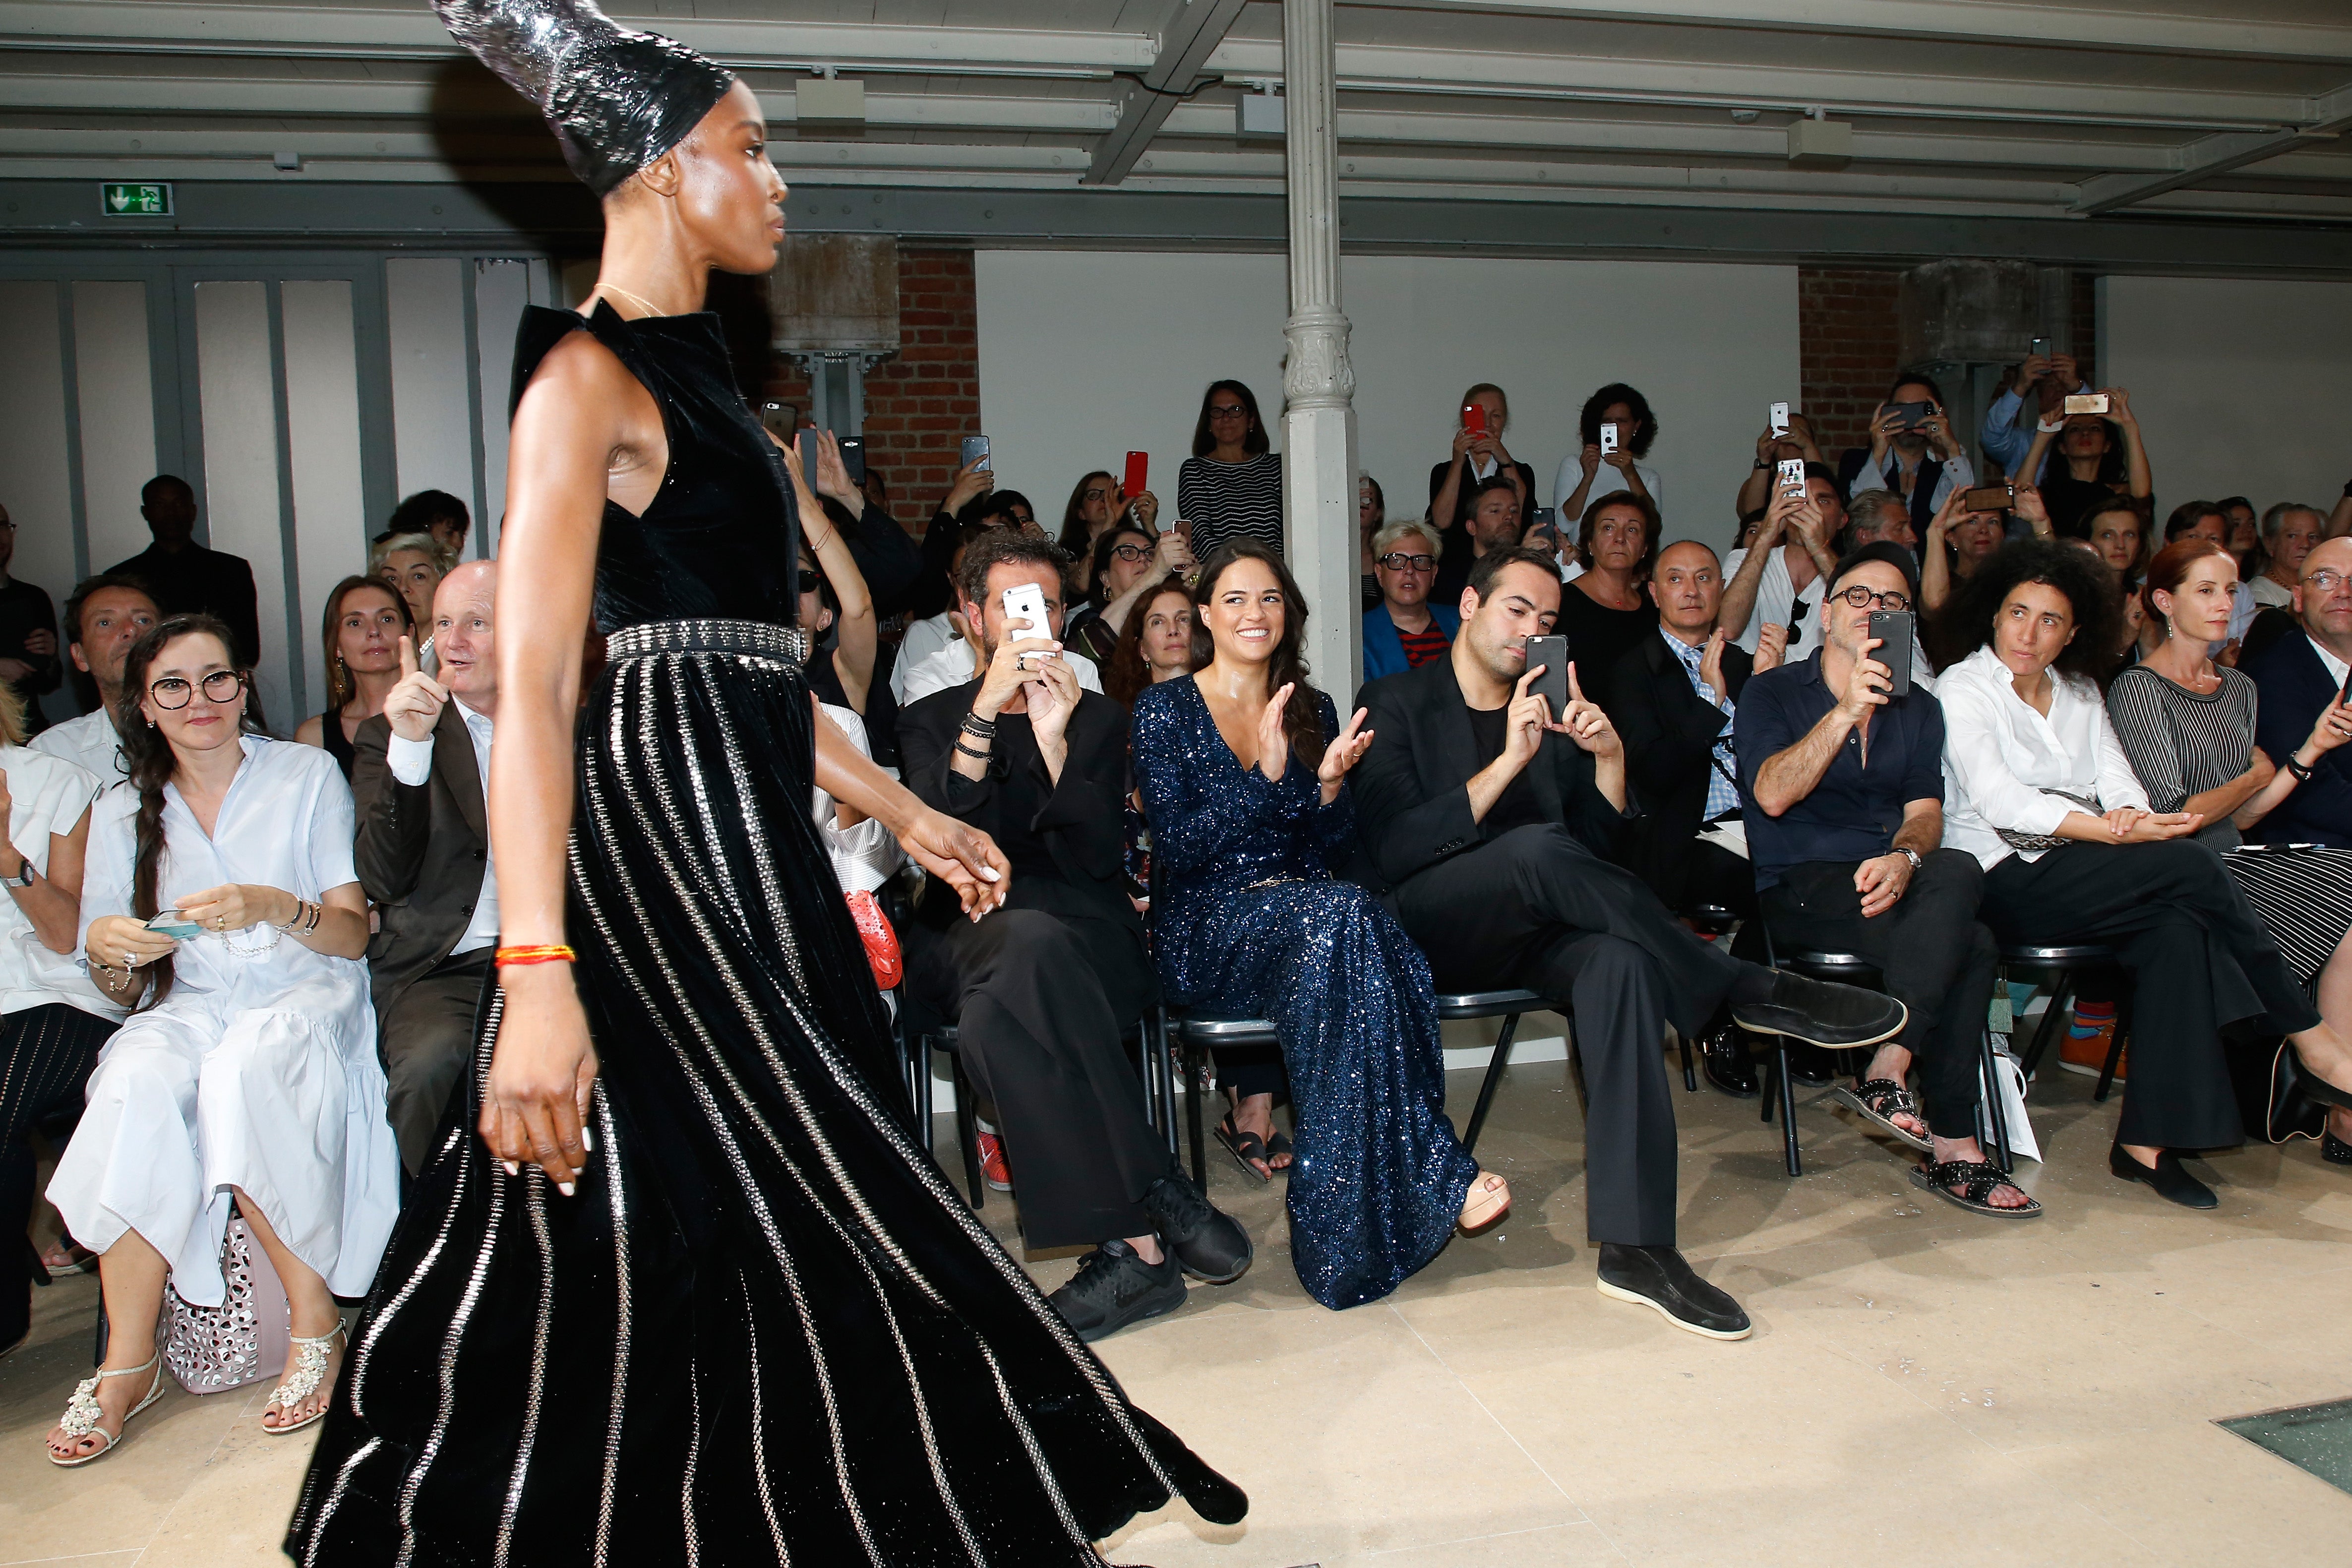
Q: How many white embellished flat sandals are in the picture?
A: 2